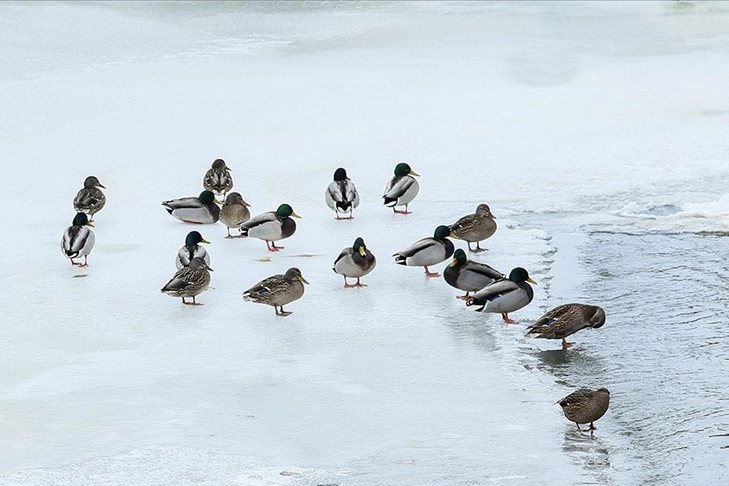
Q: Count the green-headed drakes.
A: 10